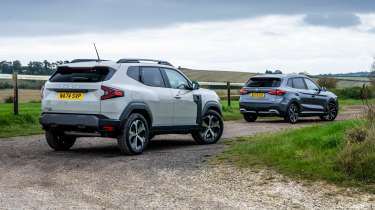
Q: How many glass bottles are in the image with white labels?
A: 0